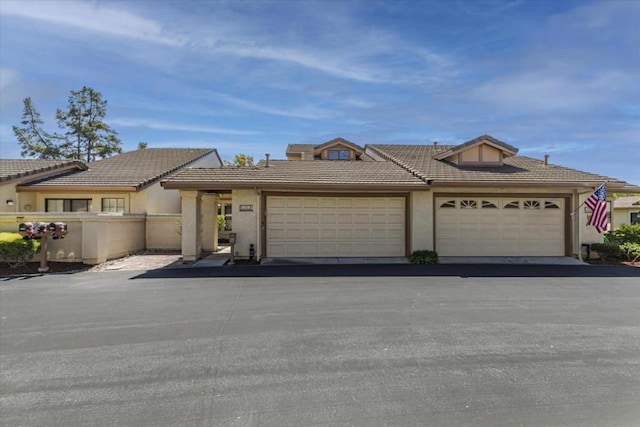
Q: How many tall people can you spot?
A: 0